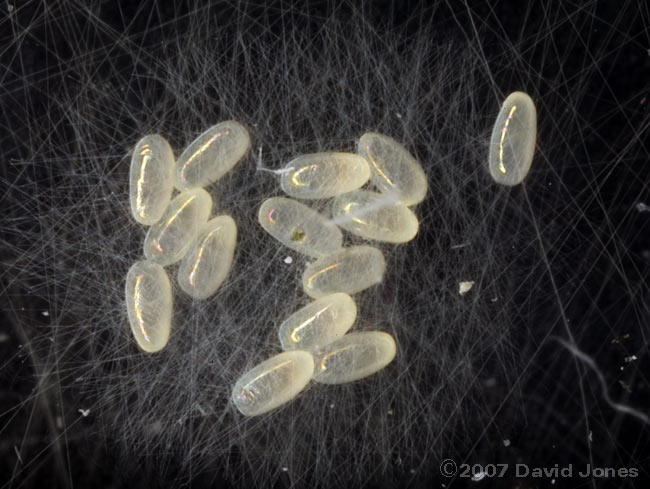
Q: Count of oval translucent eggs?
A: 14